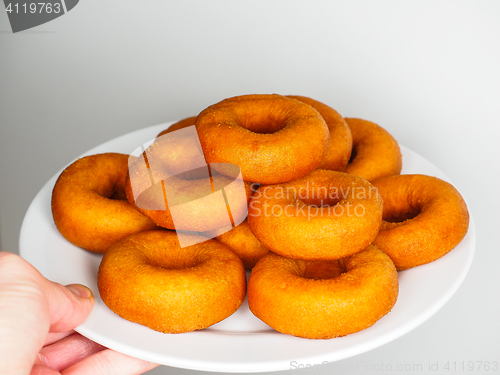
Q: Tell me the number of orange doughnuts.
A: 11